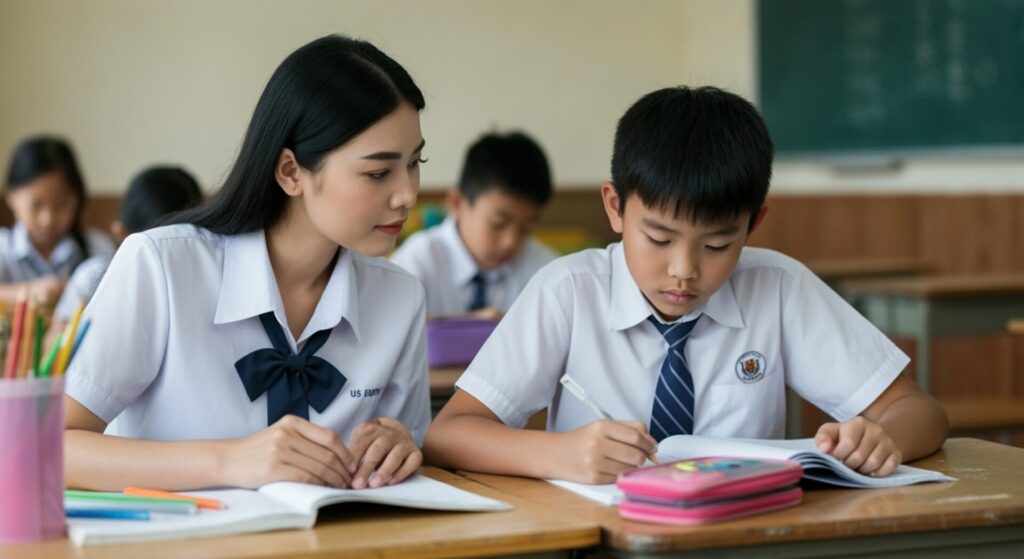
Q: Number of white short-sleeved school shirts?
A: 5